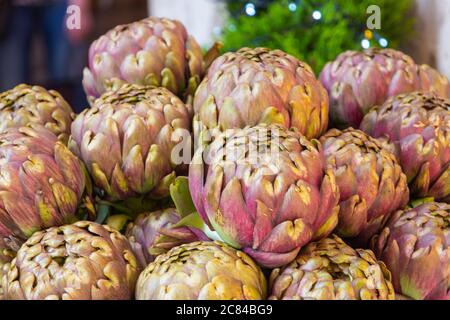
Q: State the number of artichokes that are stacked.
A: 14